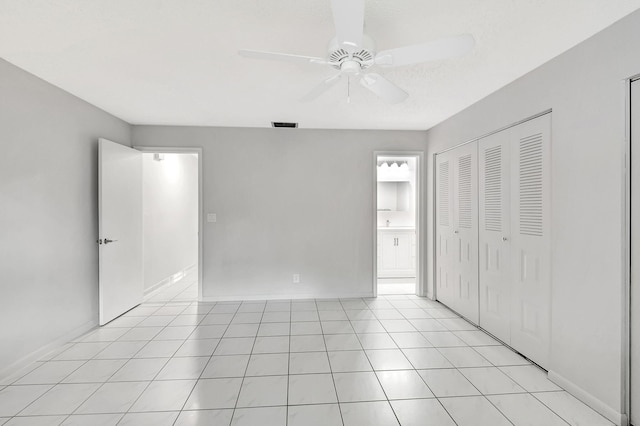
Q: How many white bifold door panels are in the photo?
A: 4